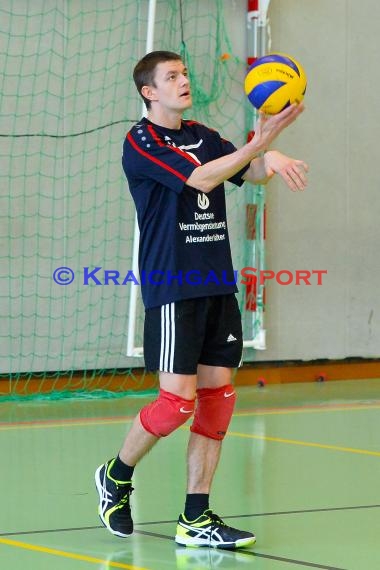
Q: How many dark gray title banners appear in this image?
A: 0